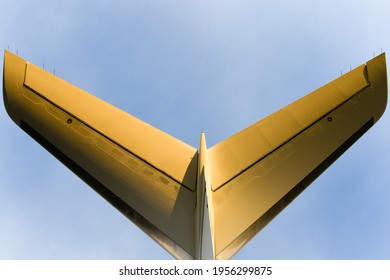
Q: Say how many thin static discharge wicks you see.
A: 8